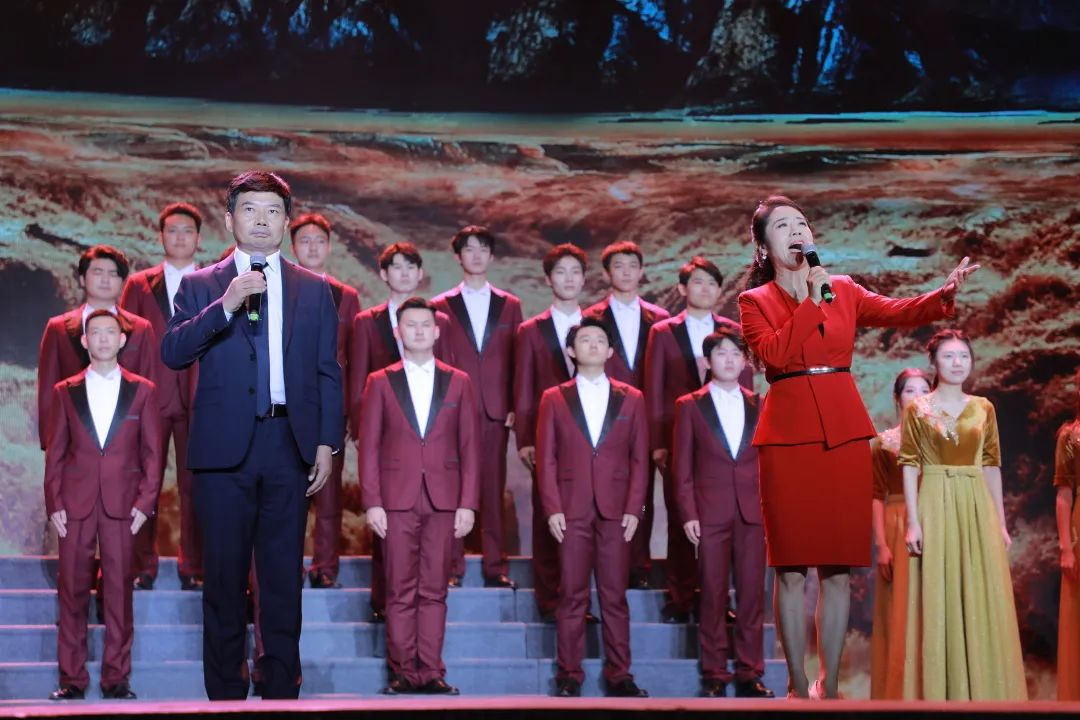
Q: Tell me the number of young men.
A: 12